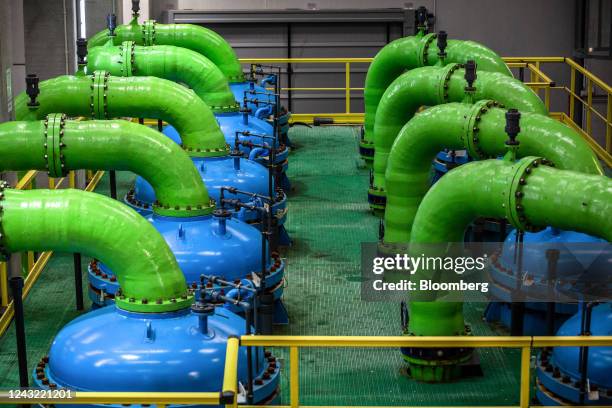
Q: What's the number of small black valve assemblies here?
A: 8